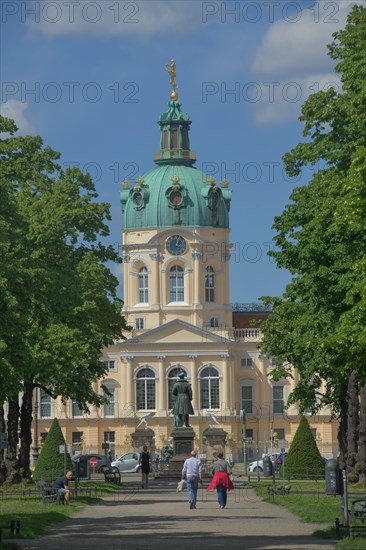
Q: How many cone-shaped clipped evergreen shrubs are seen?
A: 2